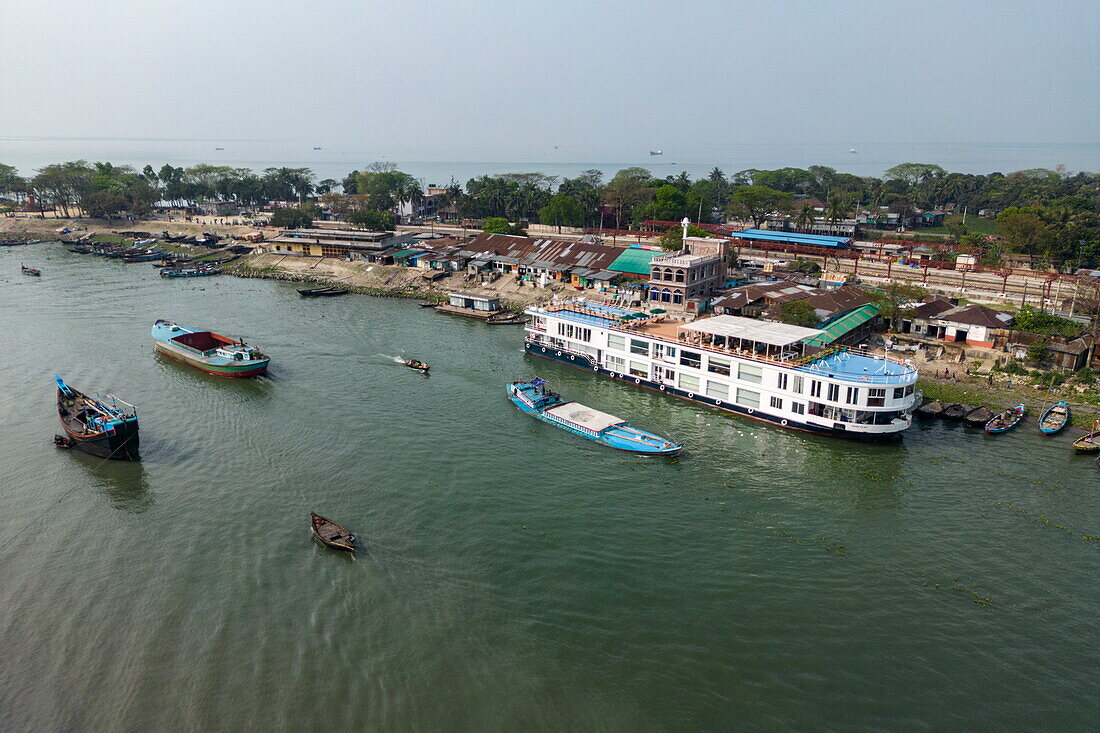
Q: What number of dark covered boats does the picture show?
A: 3